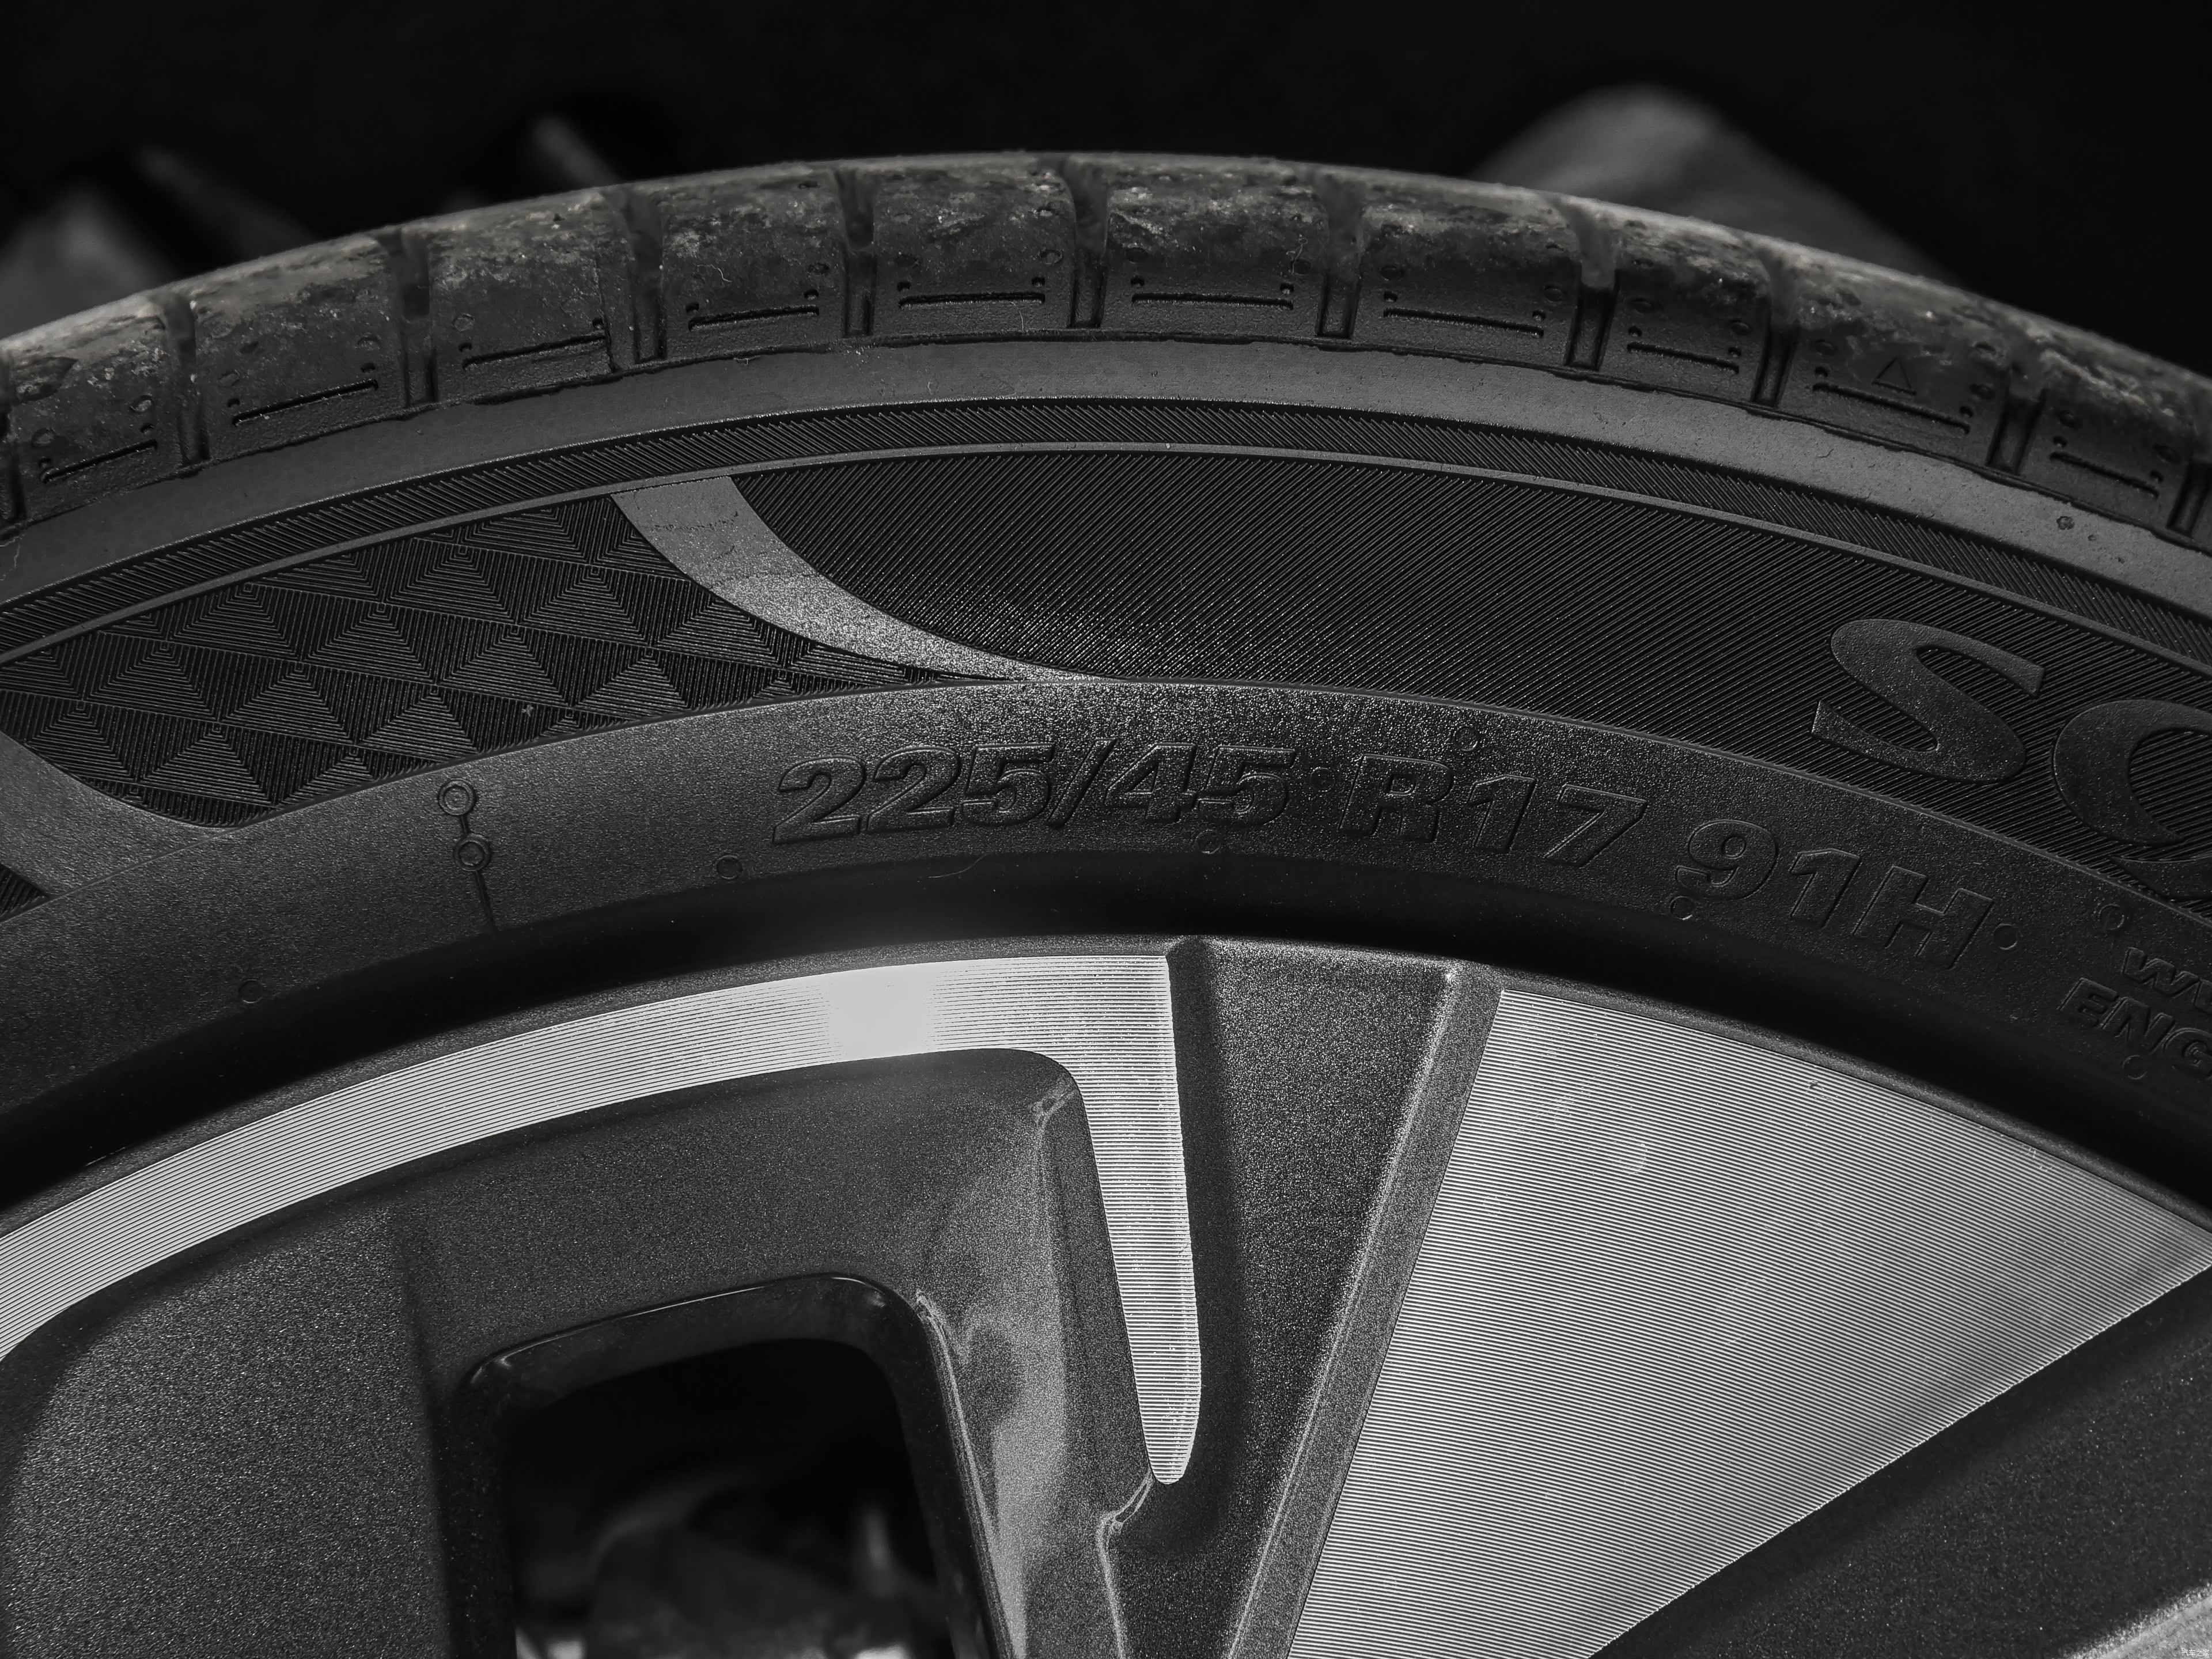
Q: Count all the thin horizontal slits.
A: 10